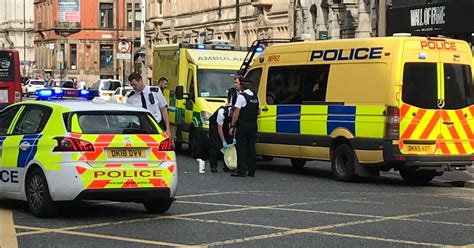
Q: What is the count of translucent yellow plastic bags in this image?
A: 1